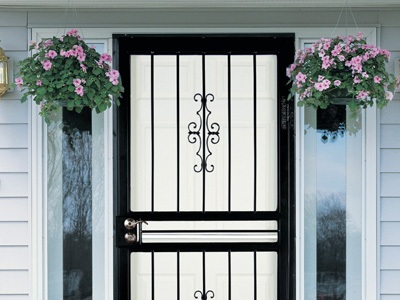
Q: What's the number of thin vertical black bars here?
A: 10